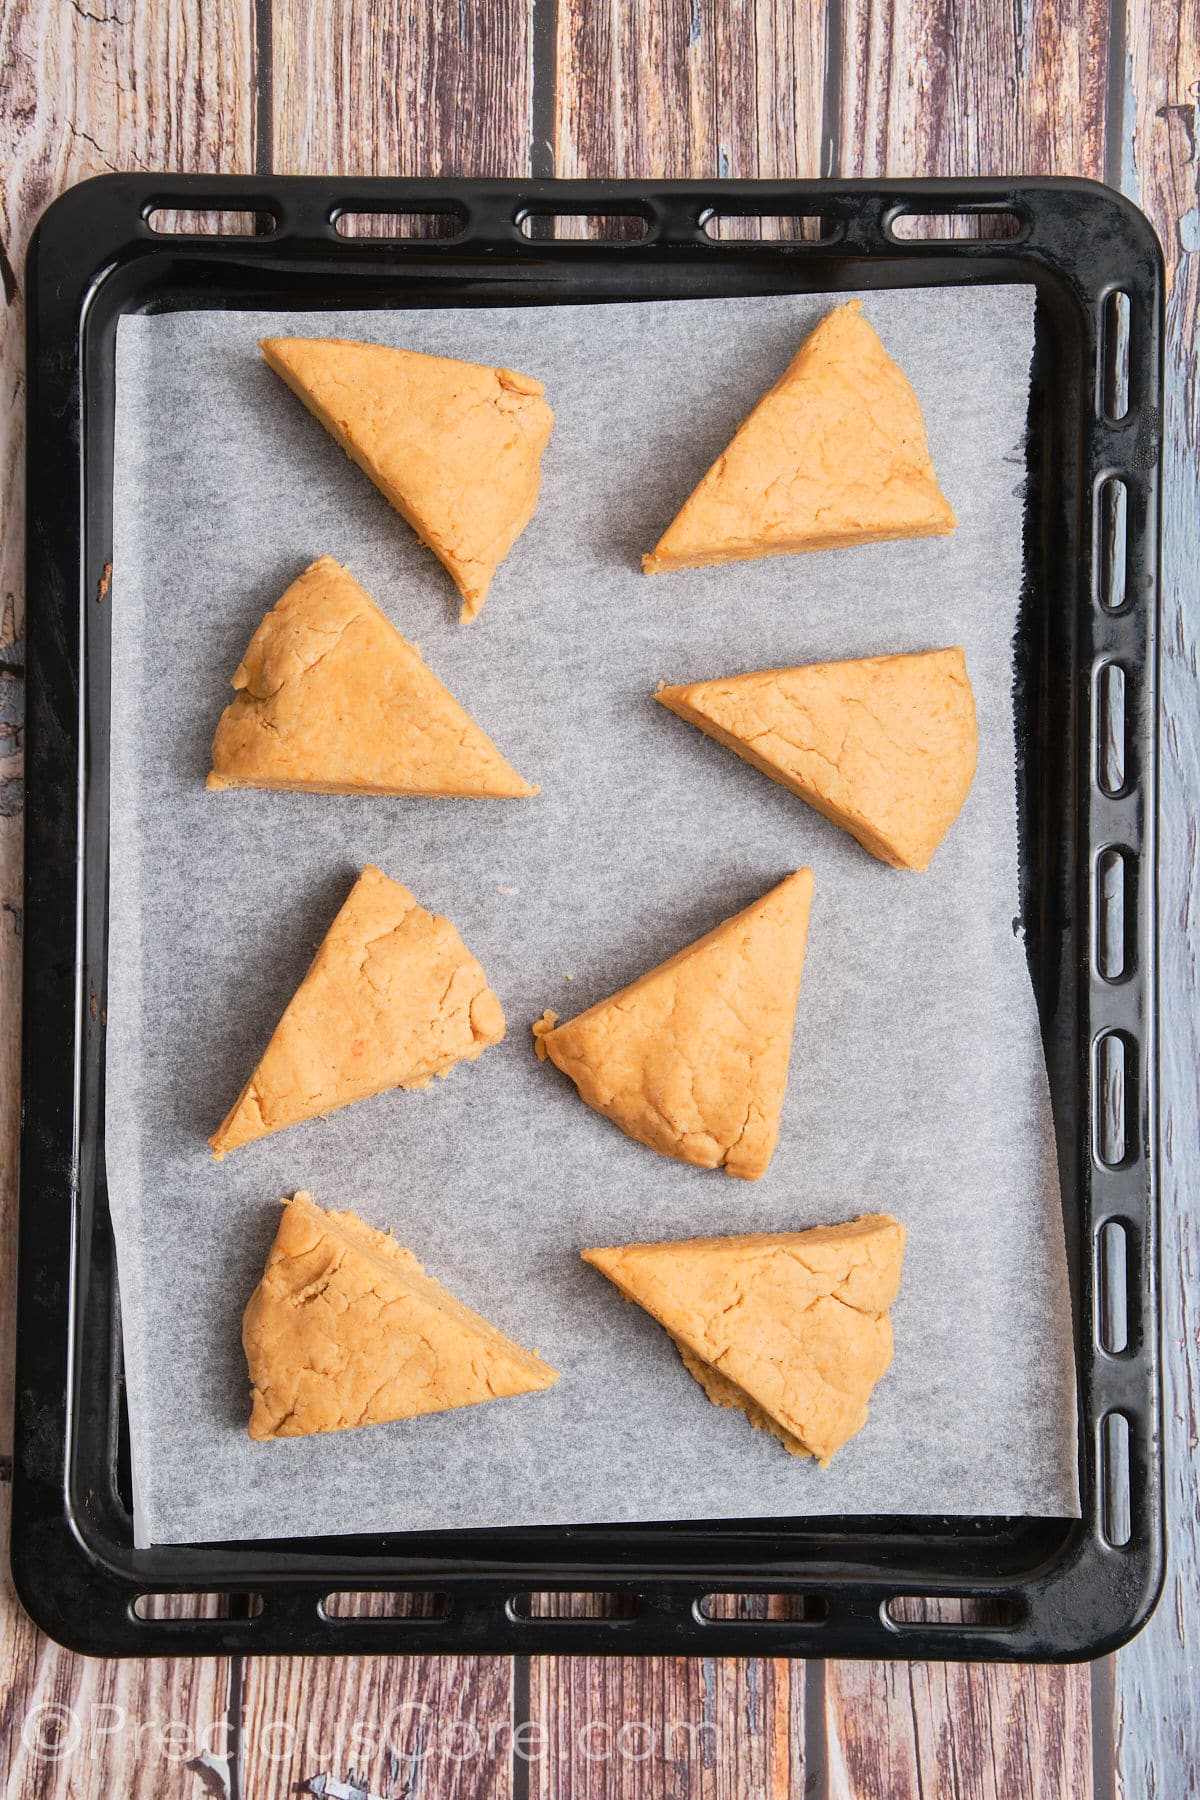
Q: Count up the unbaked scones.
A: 8